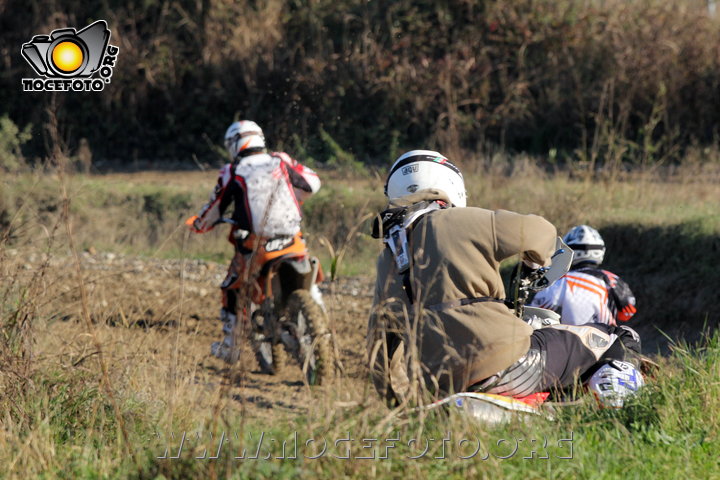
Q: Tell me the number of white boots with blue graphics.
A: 1